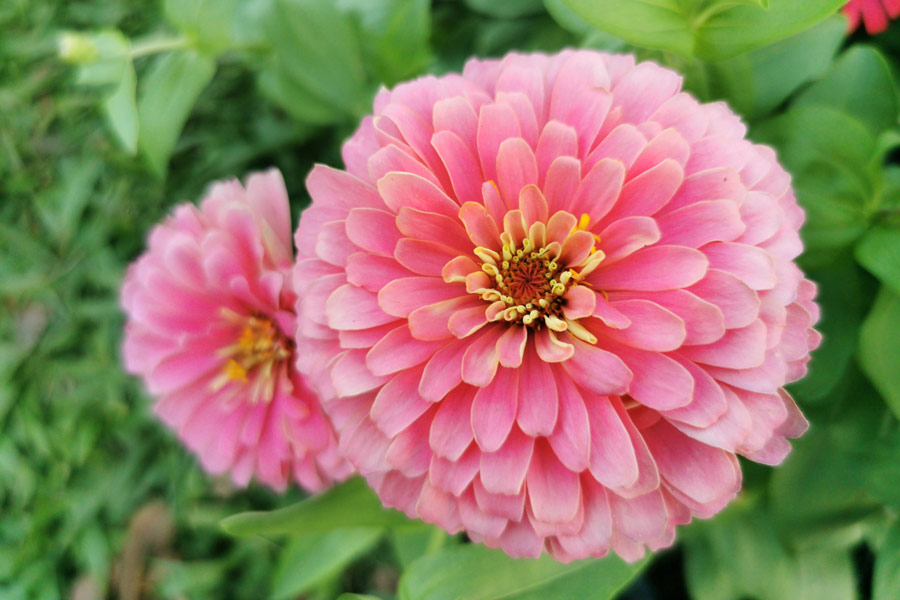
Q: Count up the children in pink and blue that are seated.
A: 0